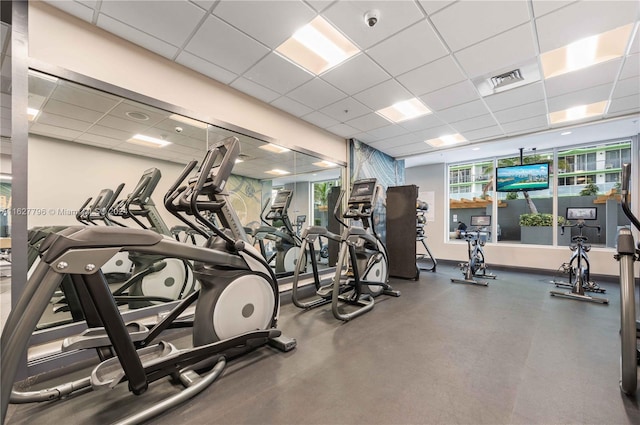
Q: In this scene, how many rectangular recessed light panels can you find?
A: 5